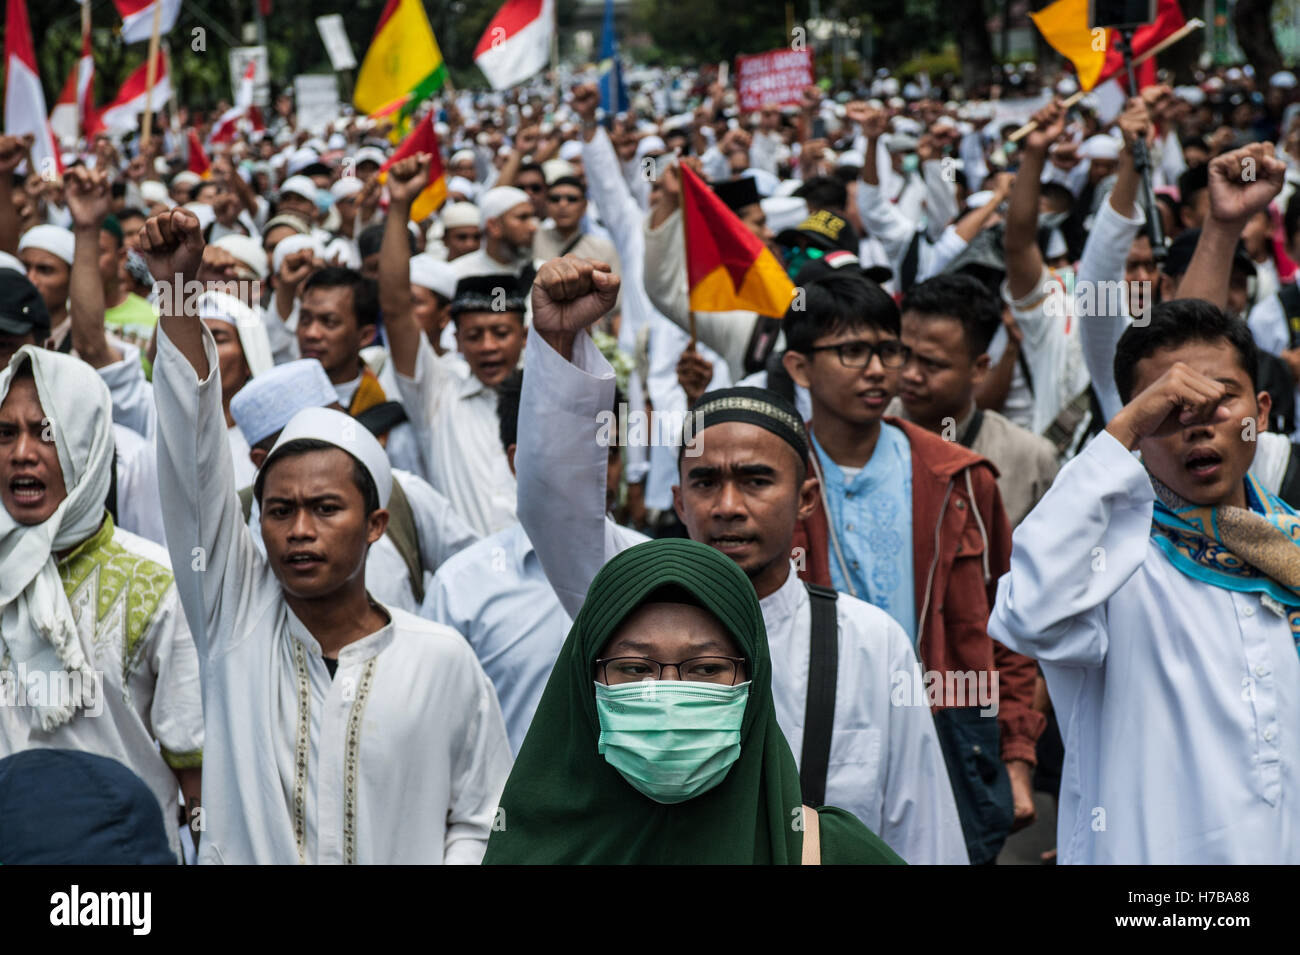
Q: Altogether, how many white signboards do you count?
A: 3